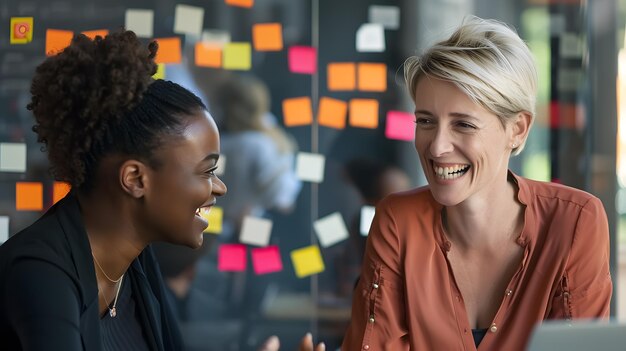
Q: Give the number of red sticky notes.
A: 4